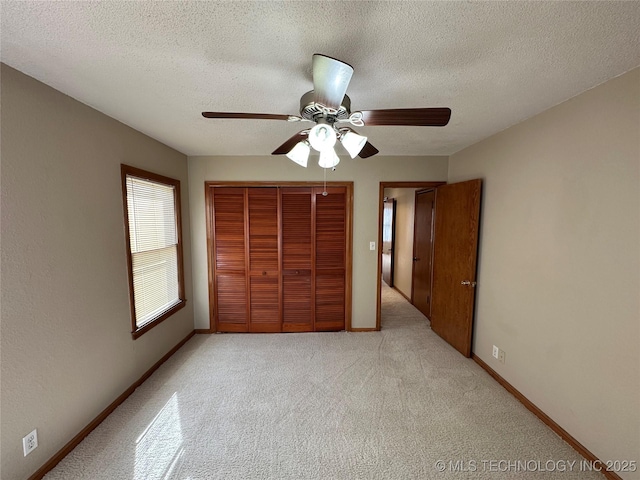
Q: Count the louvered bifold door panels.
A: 4